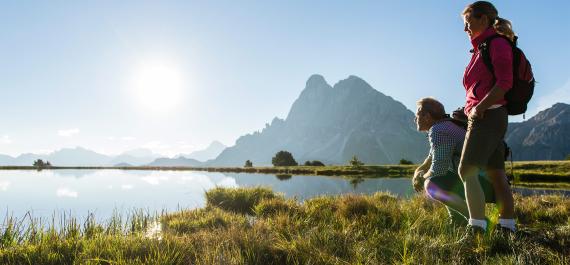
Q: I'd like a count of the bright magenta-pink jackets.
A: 1